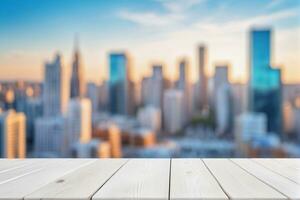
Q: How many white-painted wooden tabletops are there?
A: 1